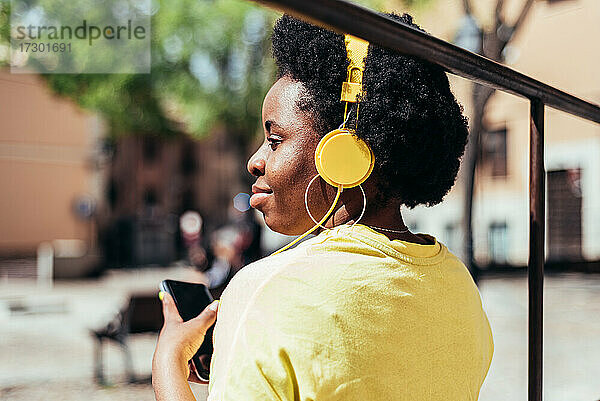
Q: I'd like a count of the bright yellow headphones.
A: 1